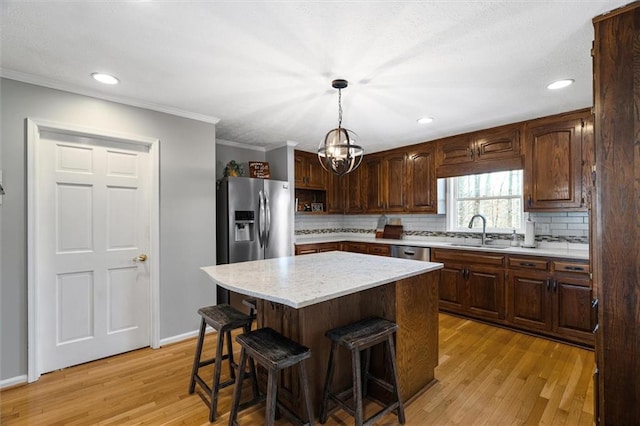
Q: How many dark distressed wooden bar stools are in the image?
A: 3